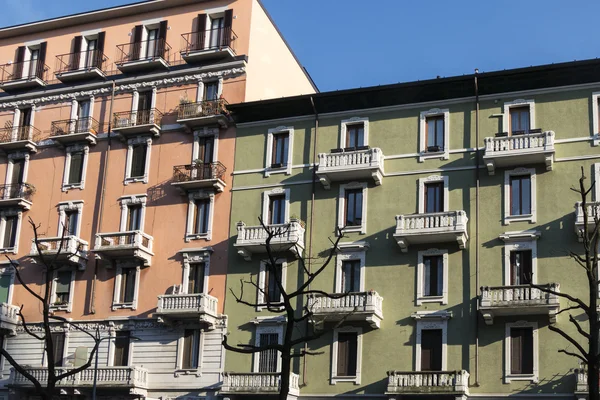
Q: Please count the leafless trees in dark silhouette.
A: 3